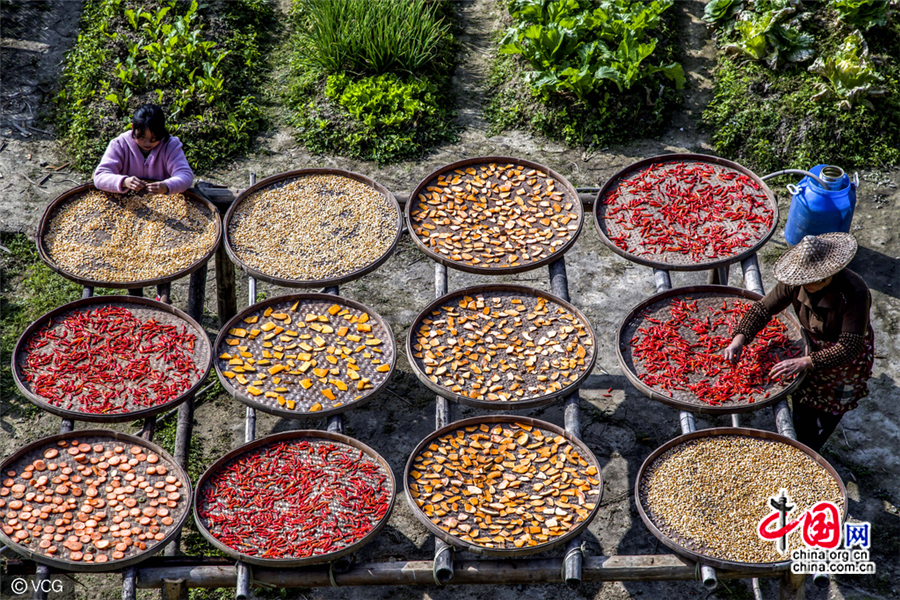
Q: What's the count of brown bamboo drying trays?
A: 12